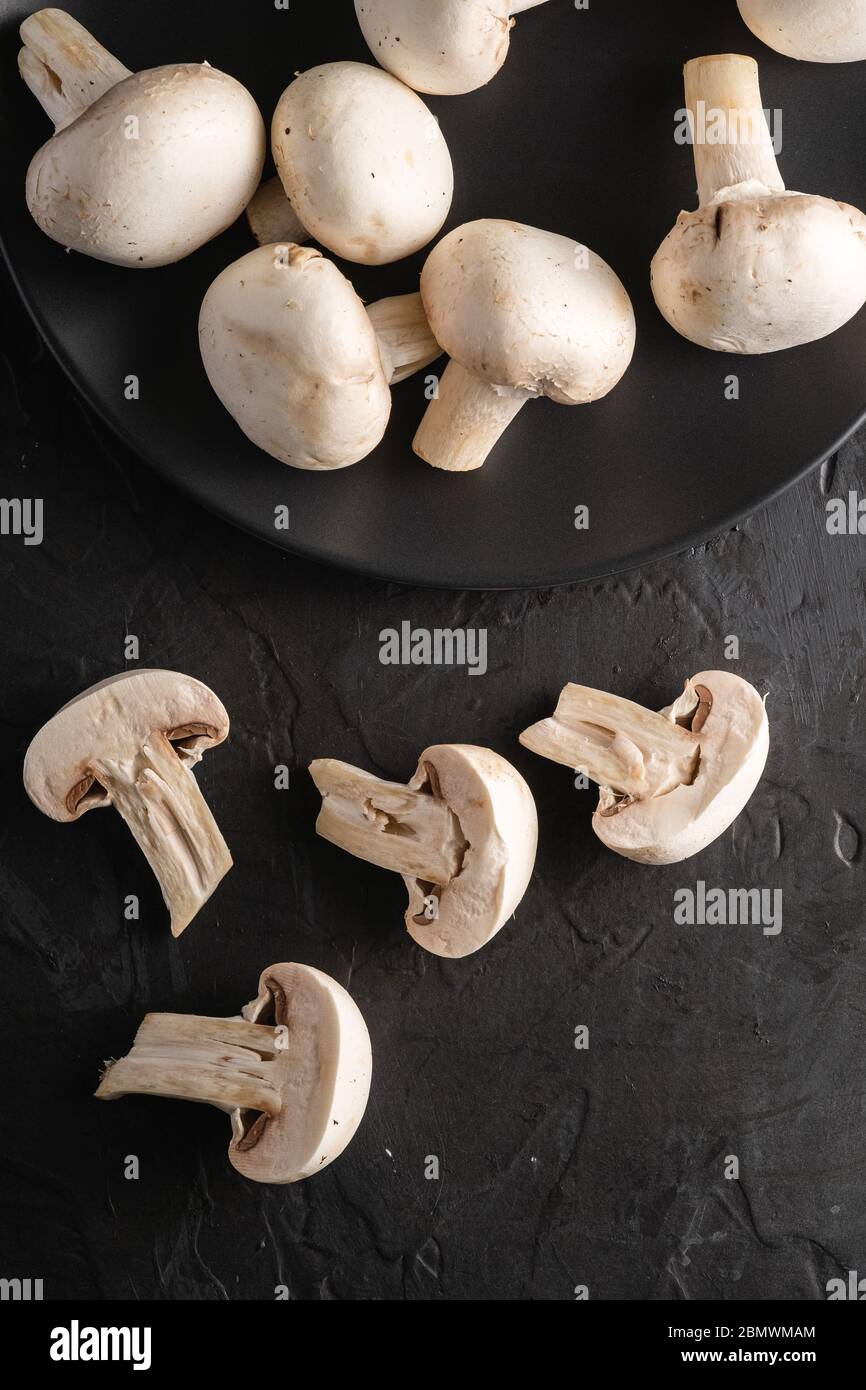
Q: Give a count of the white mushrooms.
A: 11